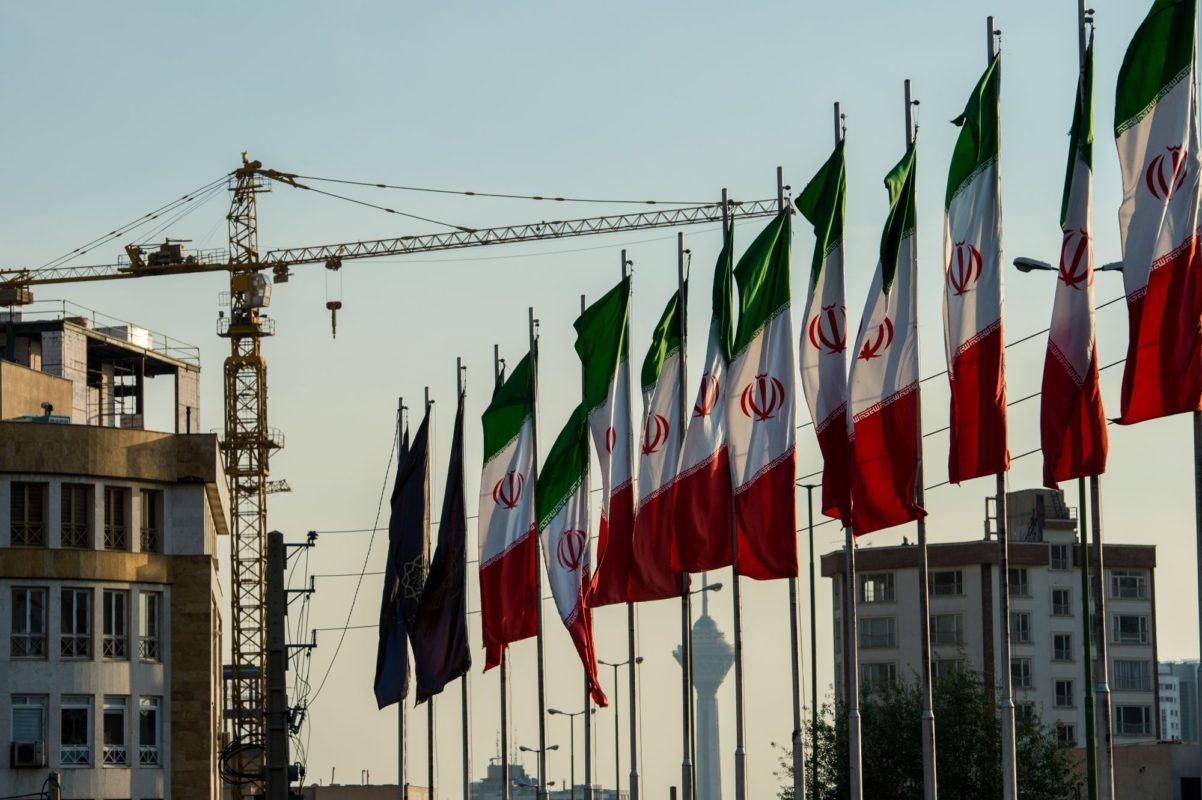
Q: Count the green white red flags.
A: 11